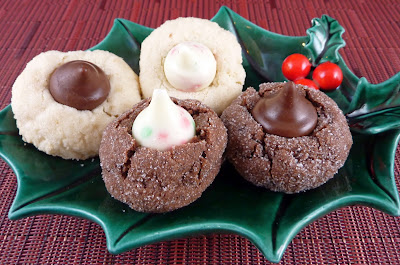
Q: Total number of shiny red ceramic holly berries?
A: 3